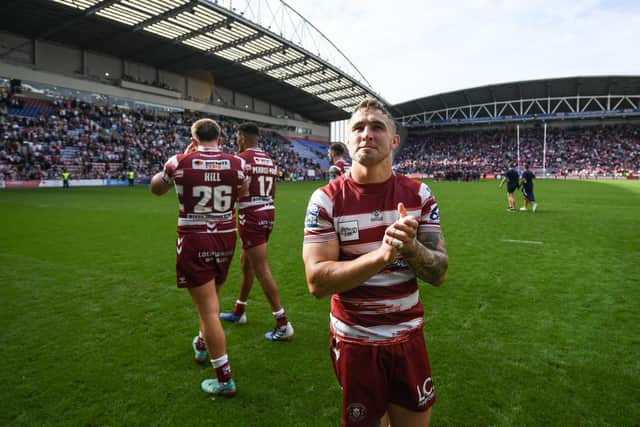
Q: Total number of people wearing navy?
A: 2